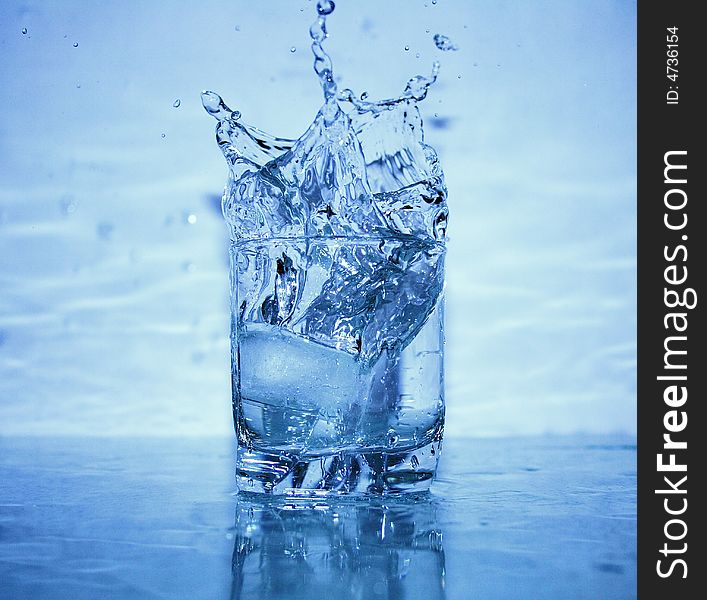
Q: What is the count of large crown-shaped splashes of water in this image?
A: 1